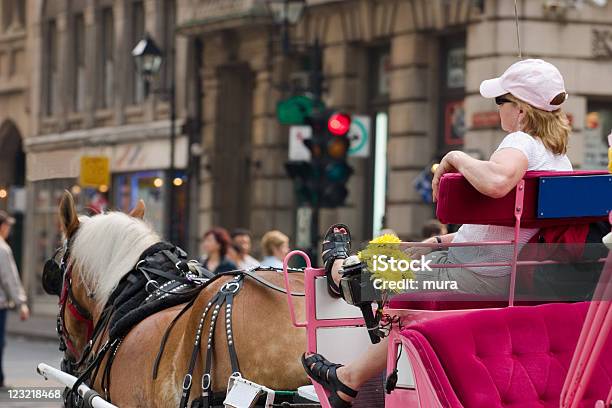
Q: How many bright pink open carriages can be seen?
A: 1